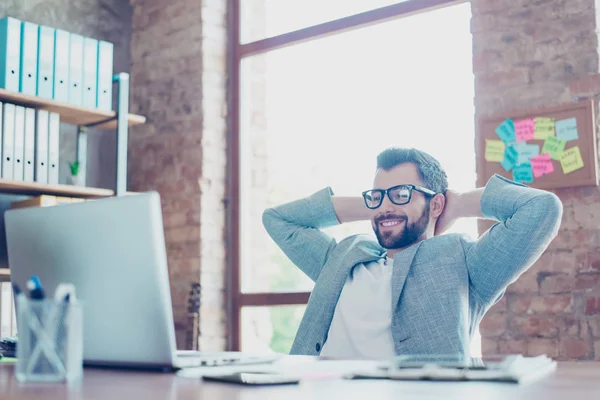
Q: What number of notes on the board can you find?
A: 11